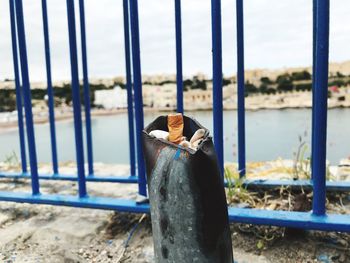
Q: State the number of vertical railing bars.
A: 11